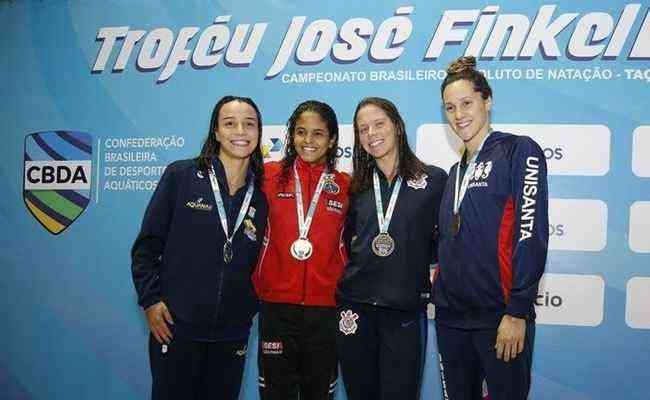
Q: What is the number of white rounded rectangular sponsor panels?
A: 7